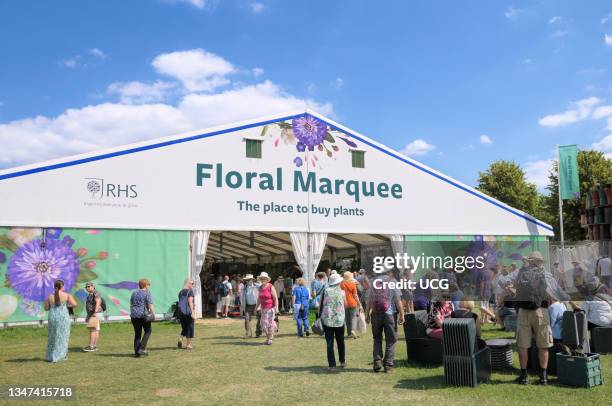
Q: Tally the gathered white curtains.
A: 4